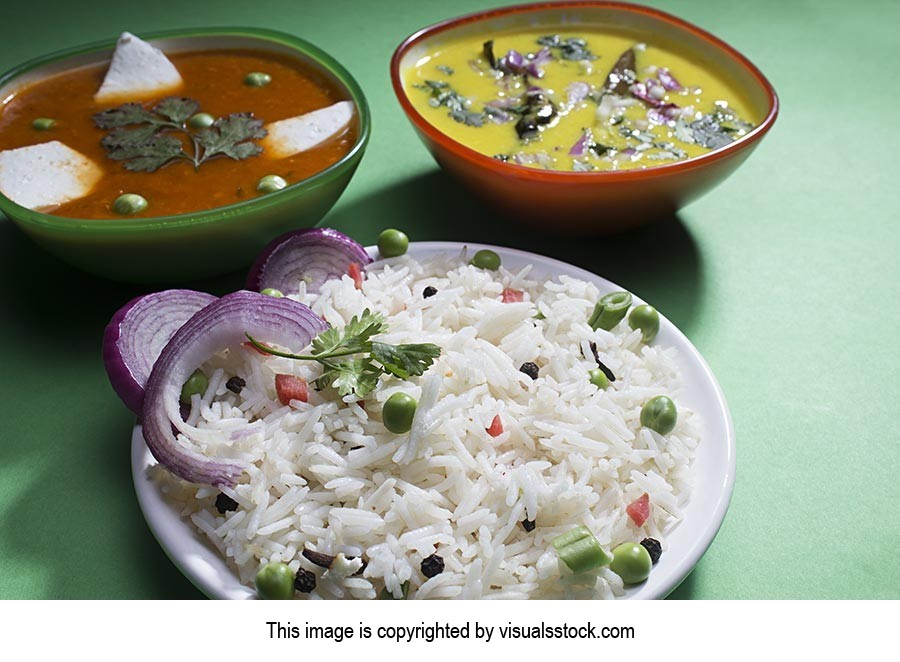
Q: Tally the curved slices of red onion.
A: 3